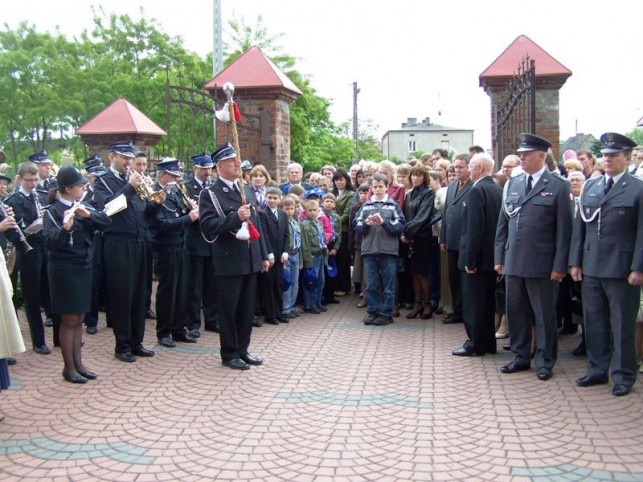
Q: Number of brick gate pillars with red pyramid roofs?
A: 3